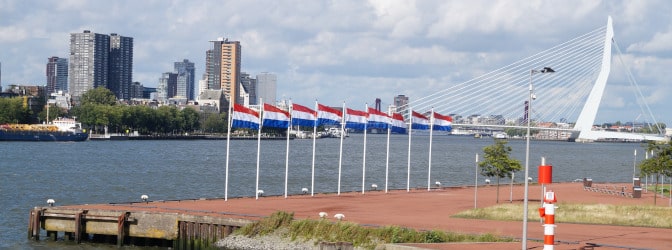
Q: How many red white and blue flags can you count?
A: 9